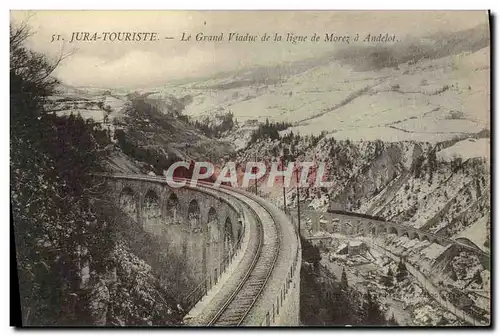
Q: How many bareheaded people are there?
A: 0